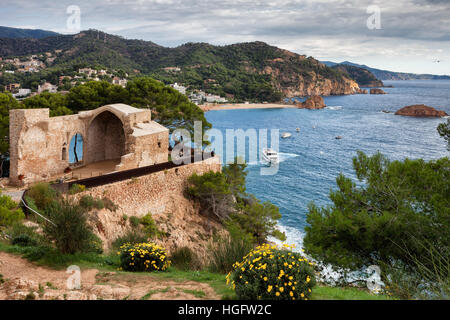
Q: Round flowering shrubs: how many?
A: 2